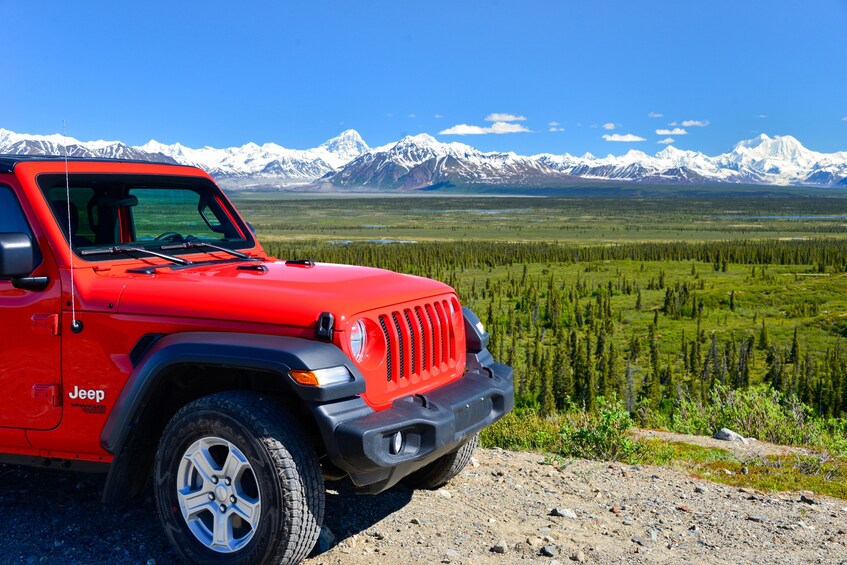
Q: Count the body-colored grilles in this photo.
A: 1